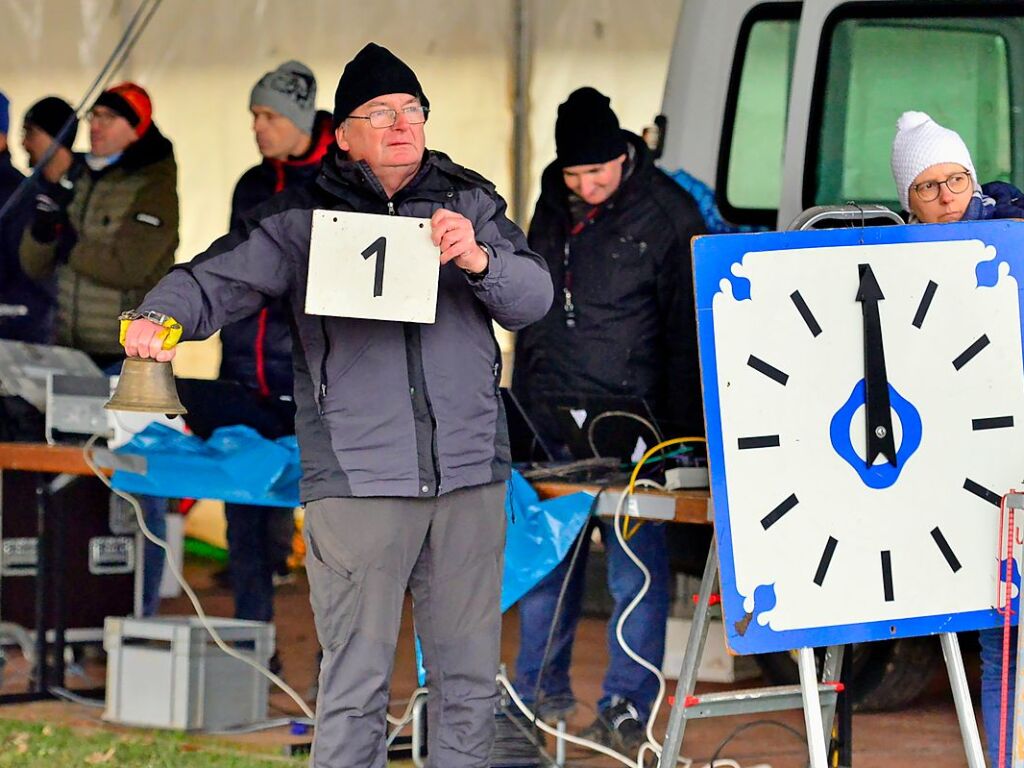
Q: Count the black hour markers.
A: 11